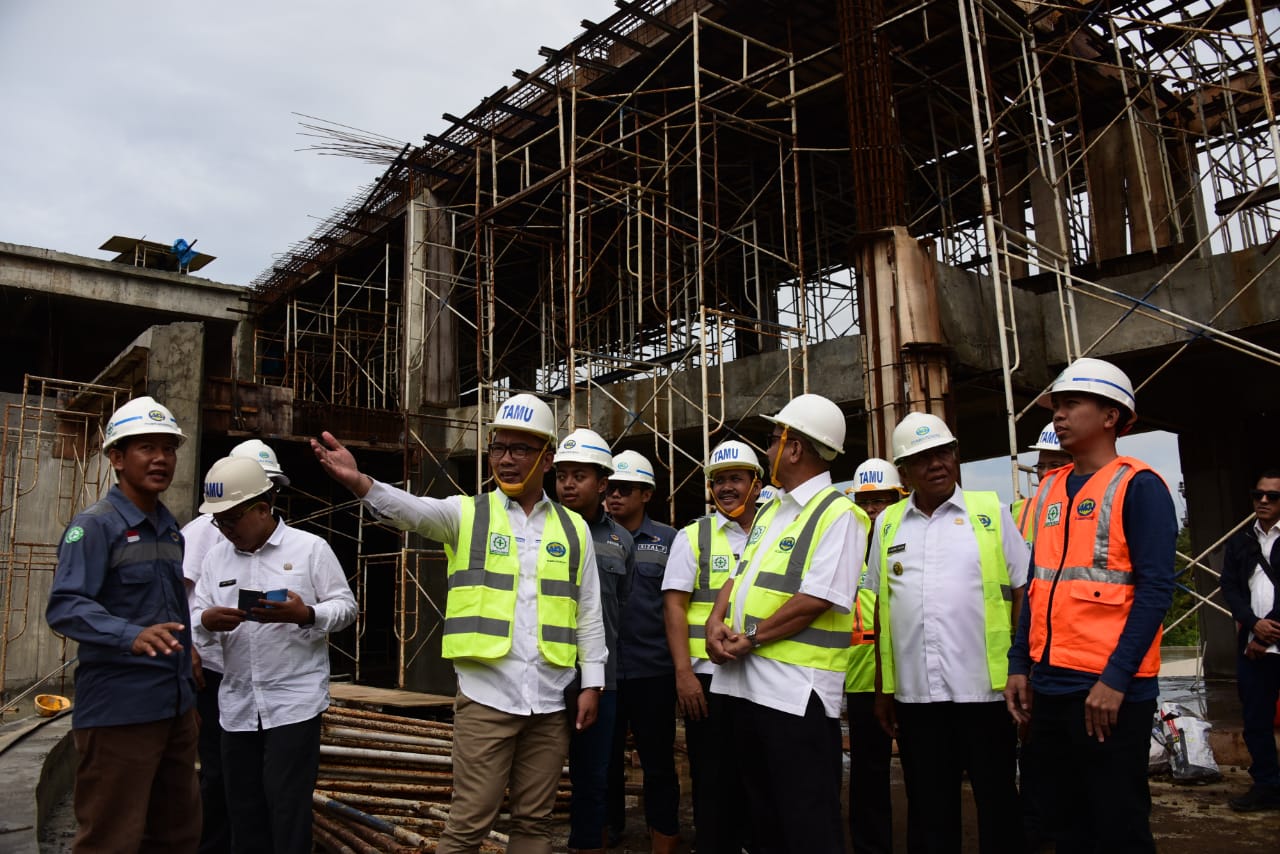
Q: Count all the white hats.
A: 13